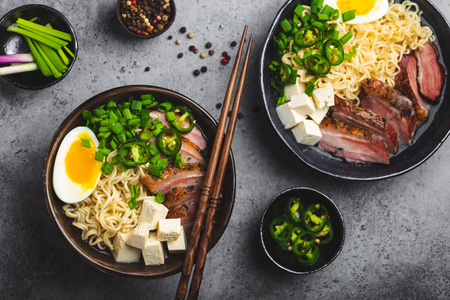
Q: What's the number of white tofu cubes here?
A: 12